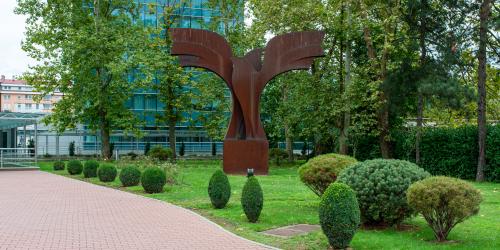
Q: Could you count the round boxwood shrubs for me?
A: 6